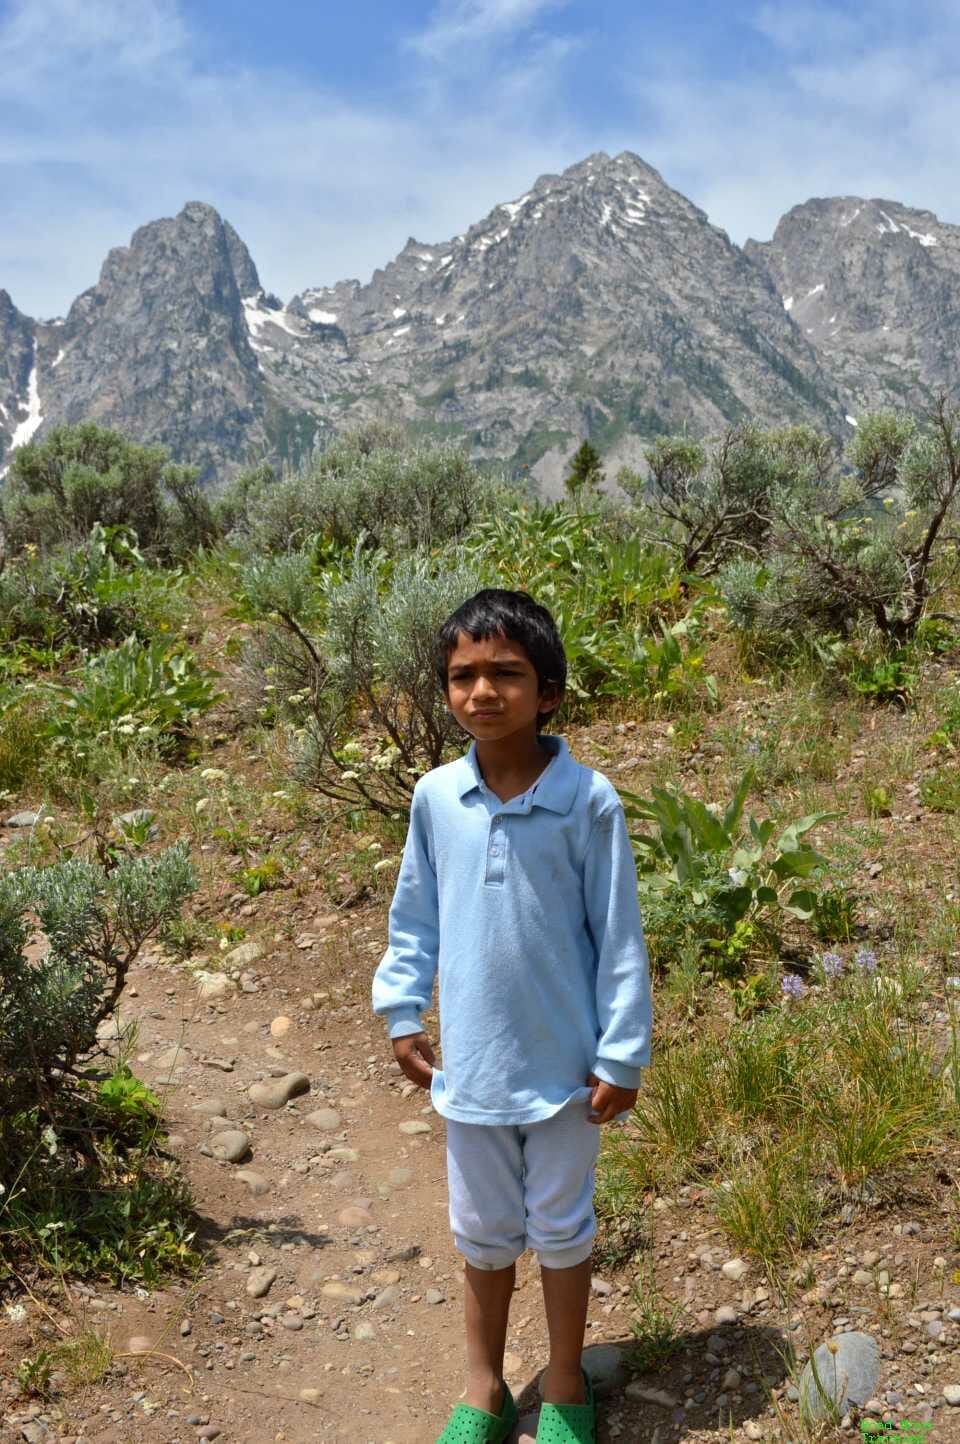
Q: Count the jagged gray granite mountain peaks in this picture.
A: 3